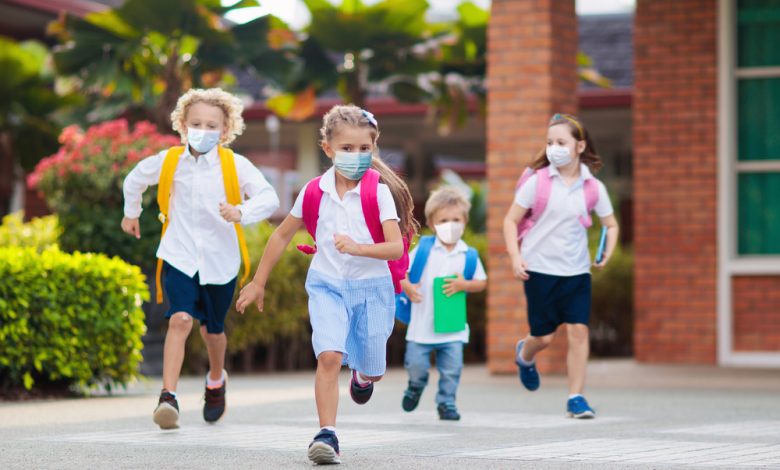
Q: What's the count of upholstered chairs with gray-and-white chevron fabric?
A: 0